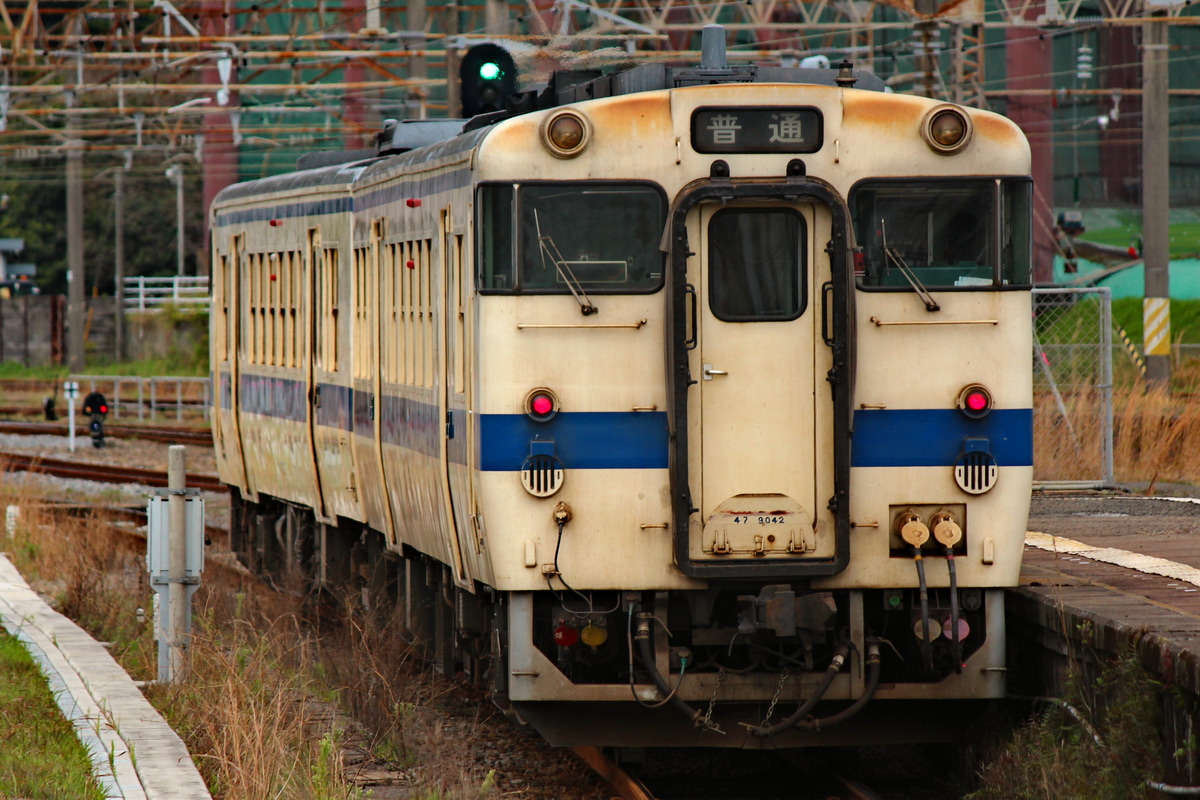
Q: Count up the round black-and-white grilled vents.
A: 2